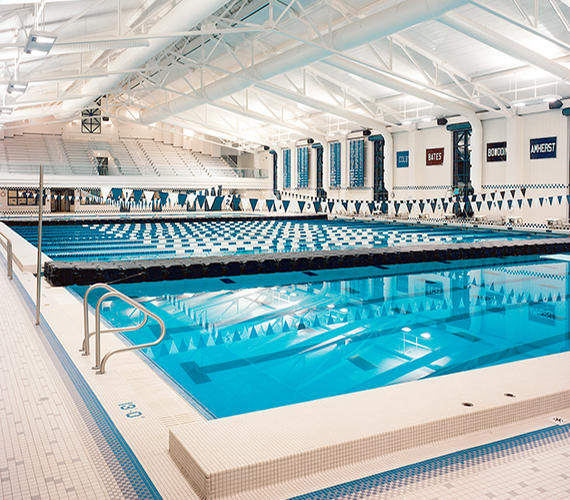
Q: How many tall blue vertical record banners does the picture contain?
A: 4